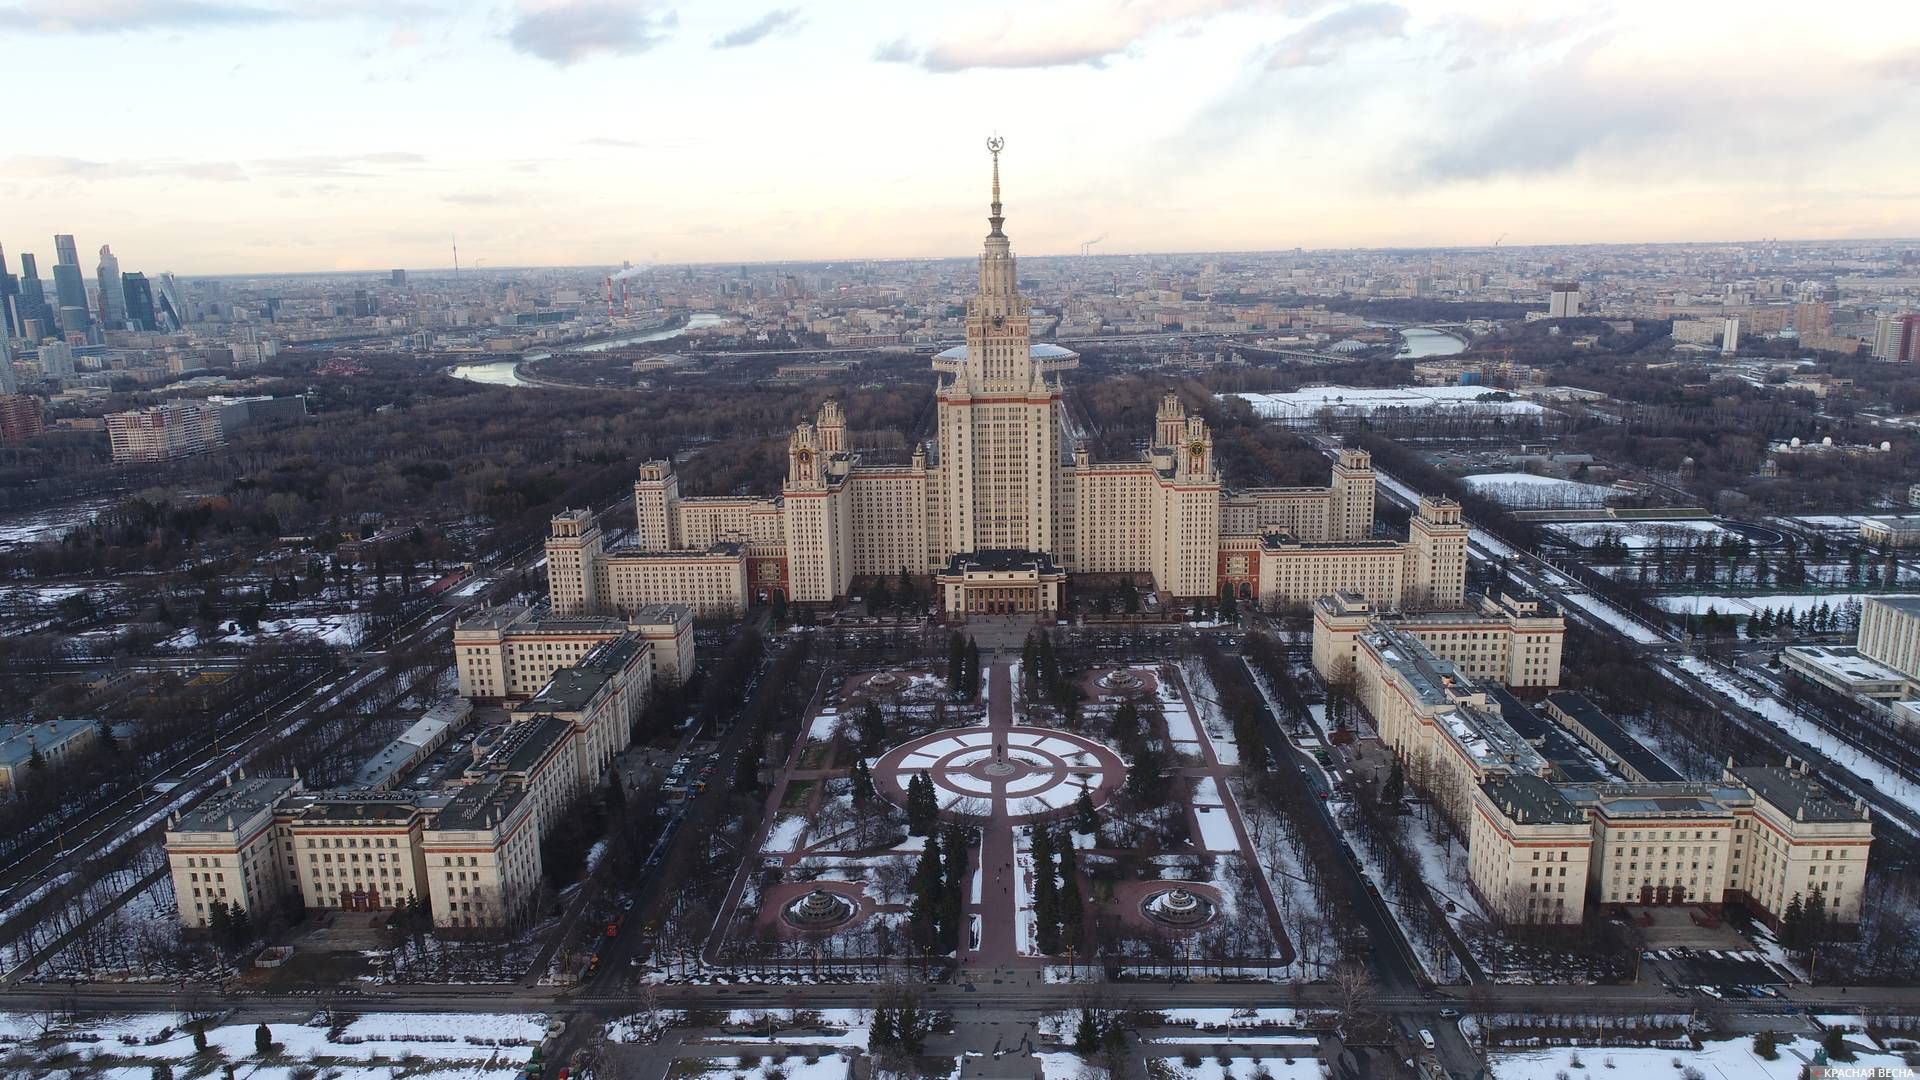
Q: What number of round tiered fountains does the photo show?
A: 4